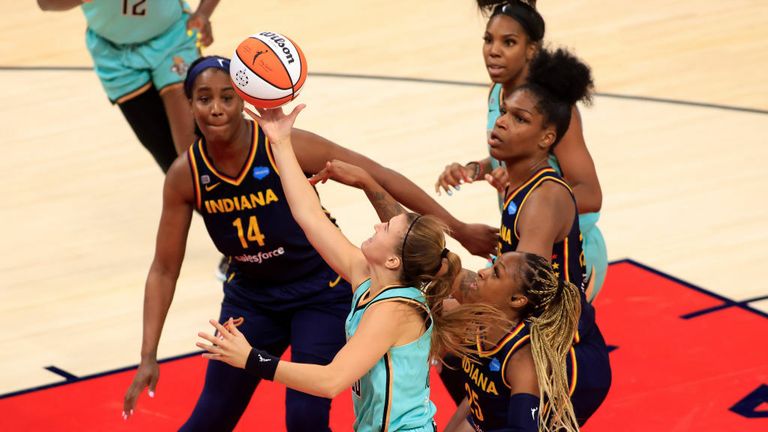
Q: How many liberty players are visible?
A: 3